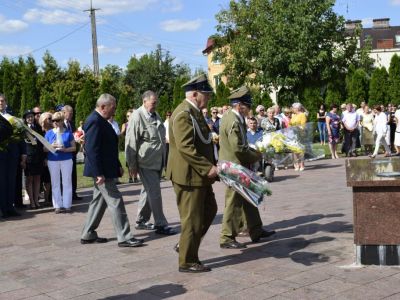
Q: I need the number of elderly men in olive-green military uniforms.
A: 2